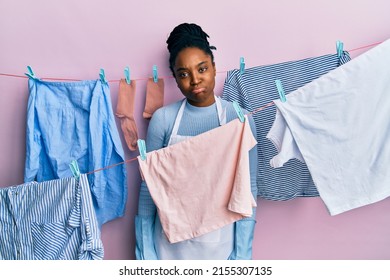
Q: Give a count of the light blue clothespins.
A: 10